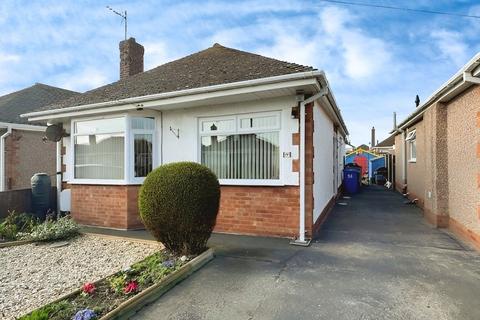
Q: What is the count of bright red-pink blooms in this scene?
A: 2